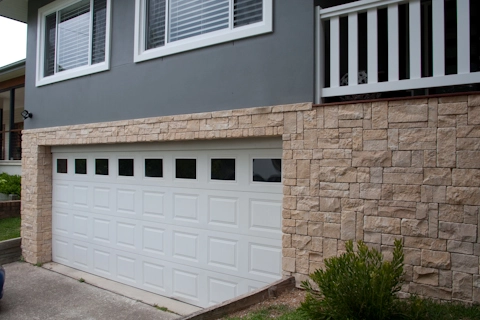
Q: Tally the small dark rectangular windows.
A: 8